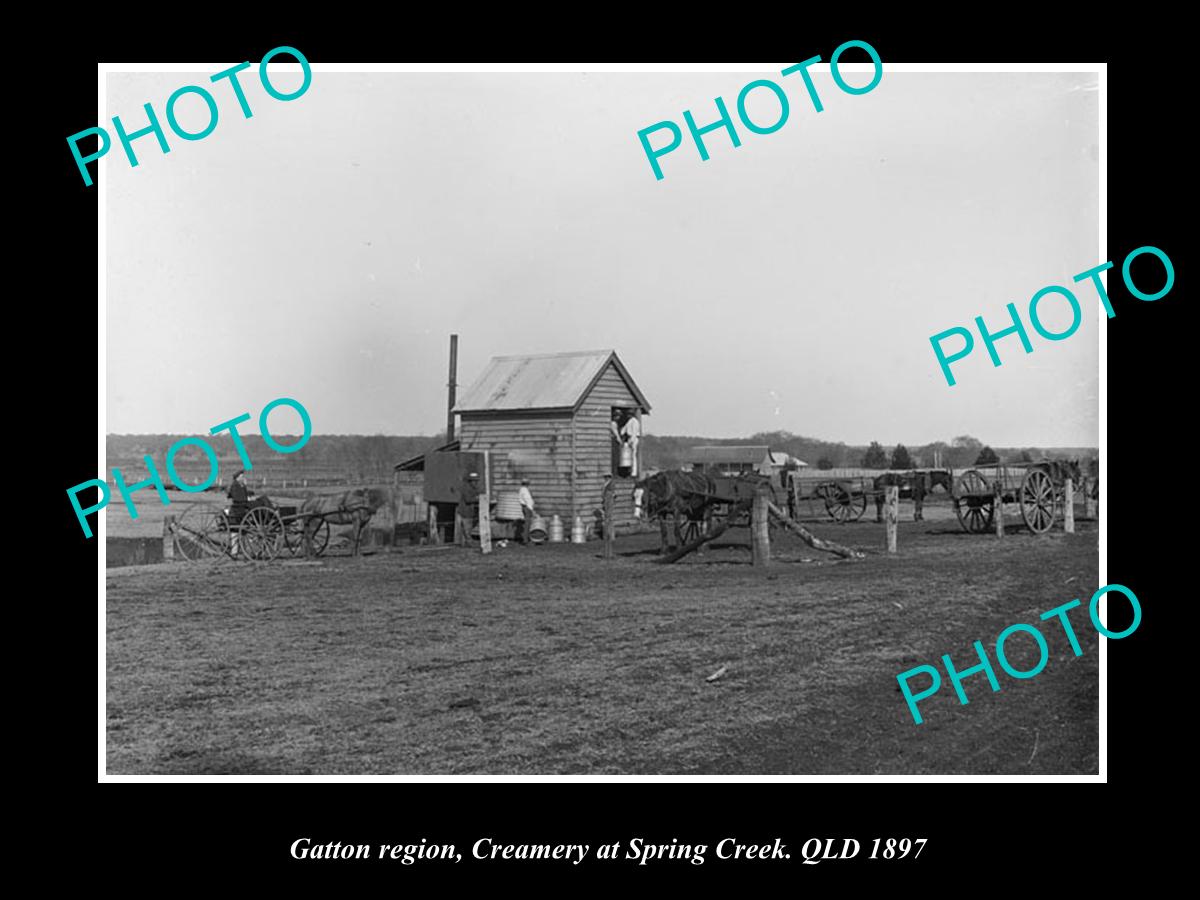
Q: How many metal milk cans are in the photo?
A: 4